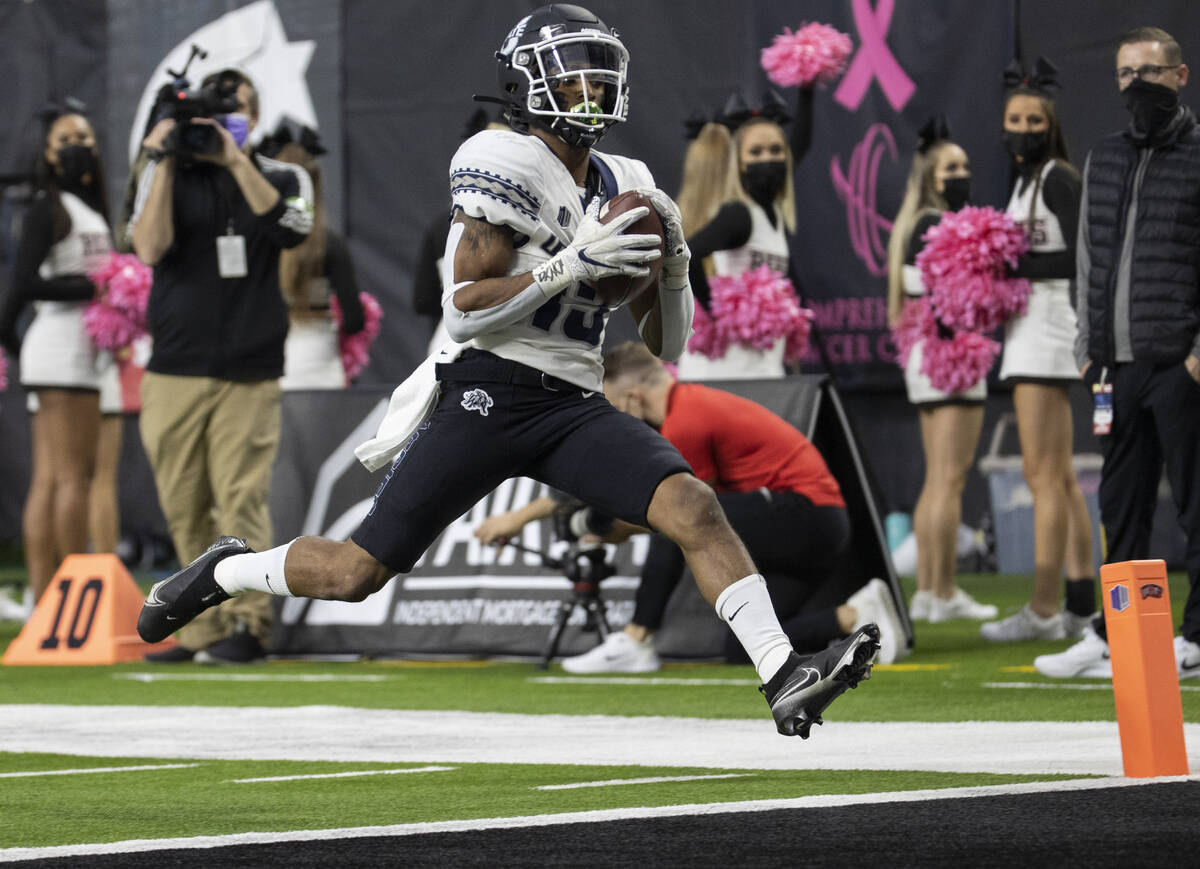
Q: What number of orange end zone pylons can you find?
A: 1